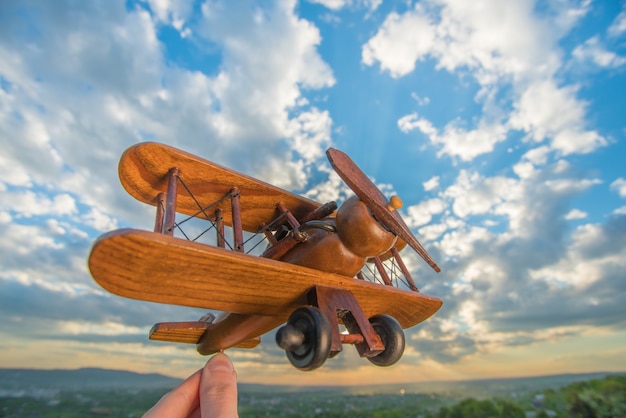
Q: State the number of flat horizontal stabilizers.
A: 2